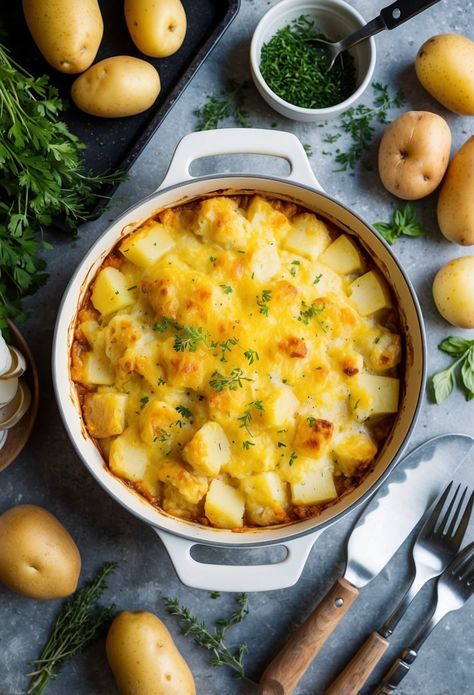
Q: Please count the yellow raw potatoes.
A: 9